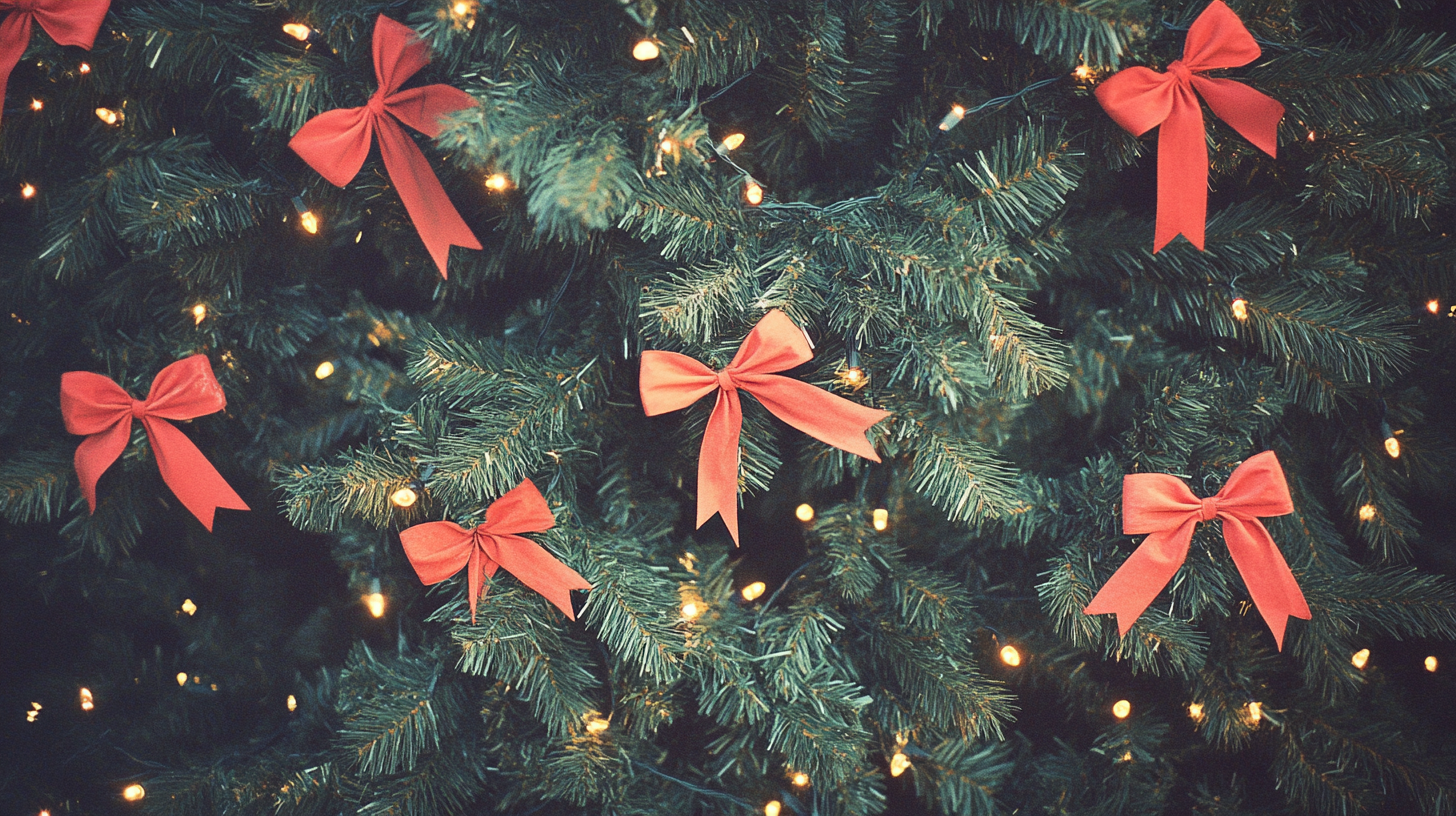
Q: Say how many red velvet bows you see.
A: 7